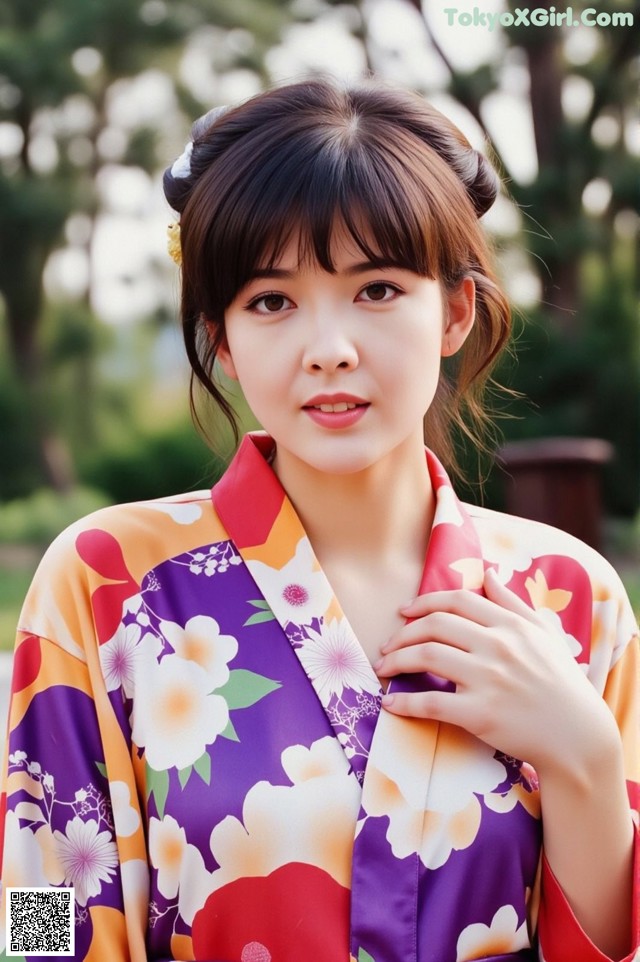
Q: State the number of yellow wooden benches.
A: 0